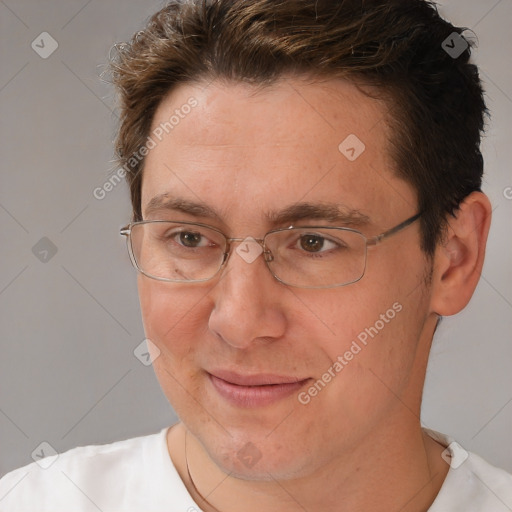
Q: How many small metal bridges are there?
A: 1